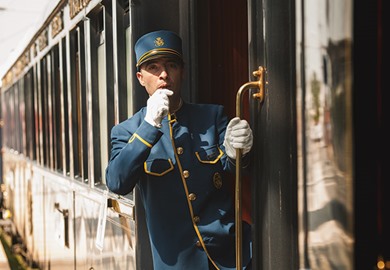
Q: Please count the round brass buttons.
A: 5